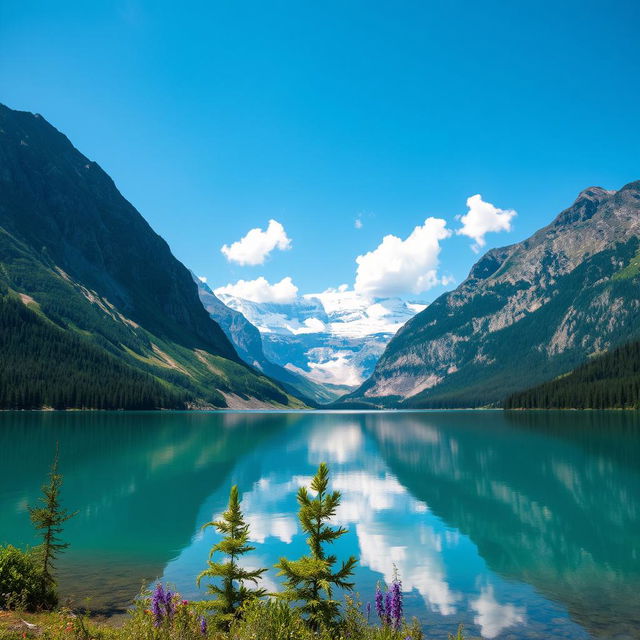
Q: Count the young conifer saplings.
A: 3